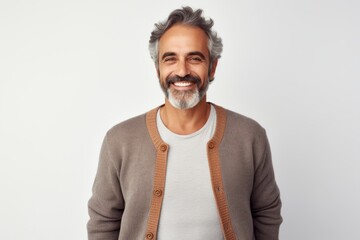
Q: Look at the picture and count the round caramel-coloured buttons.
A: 4